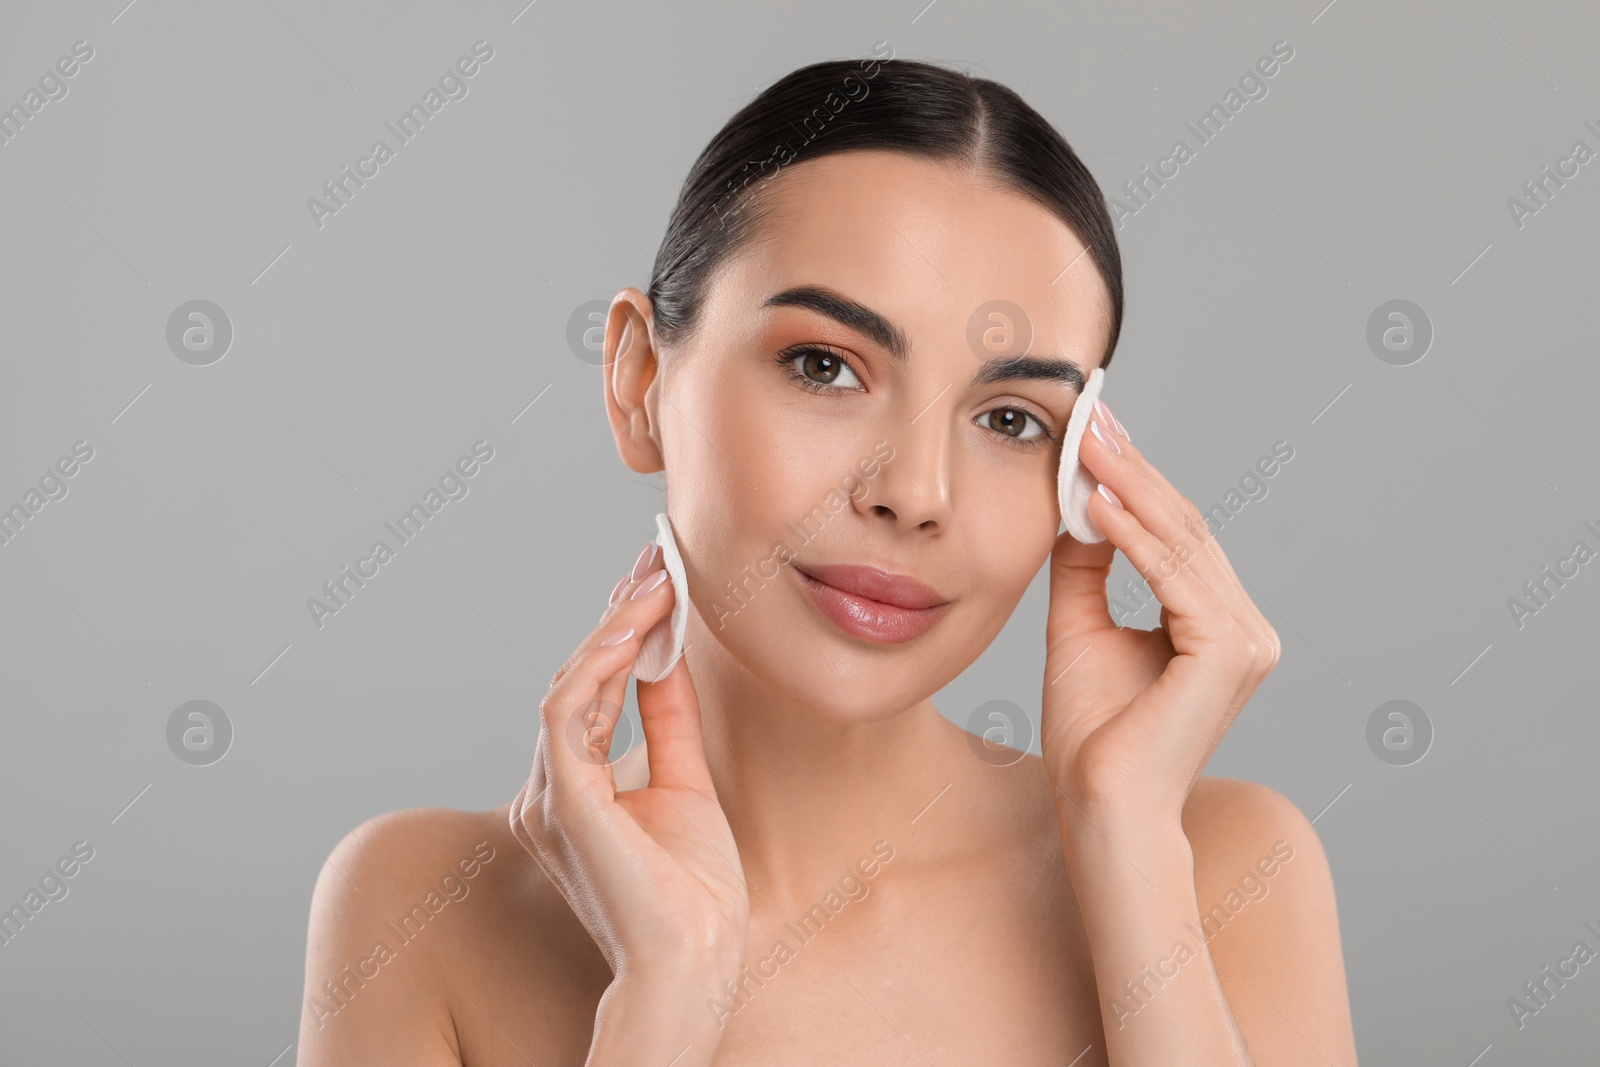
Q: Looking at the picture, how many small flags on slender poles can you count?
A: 0